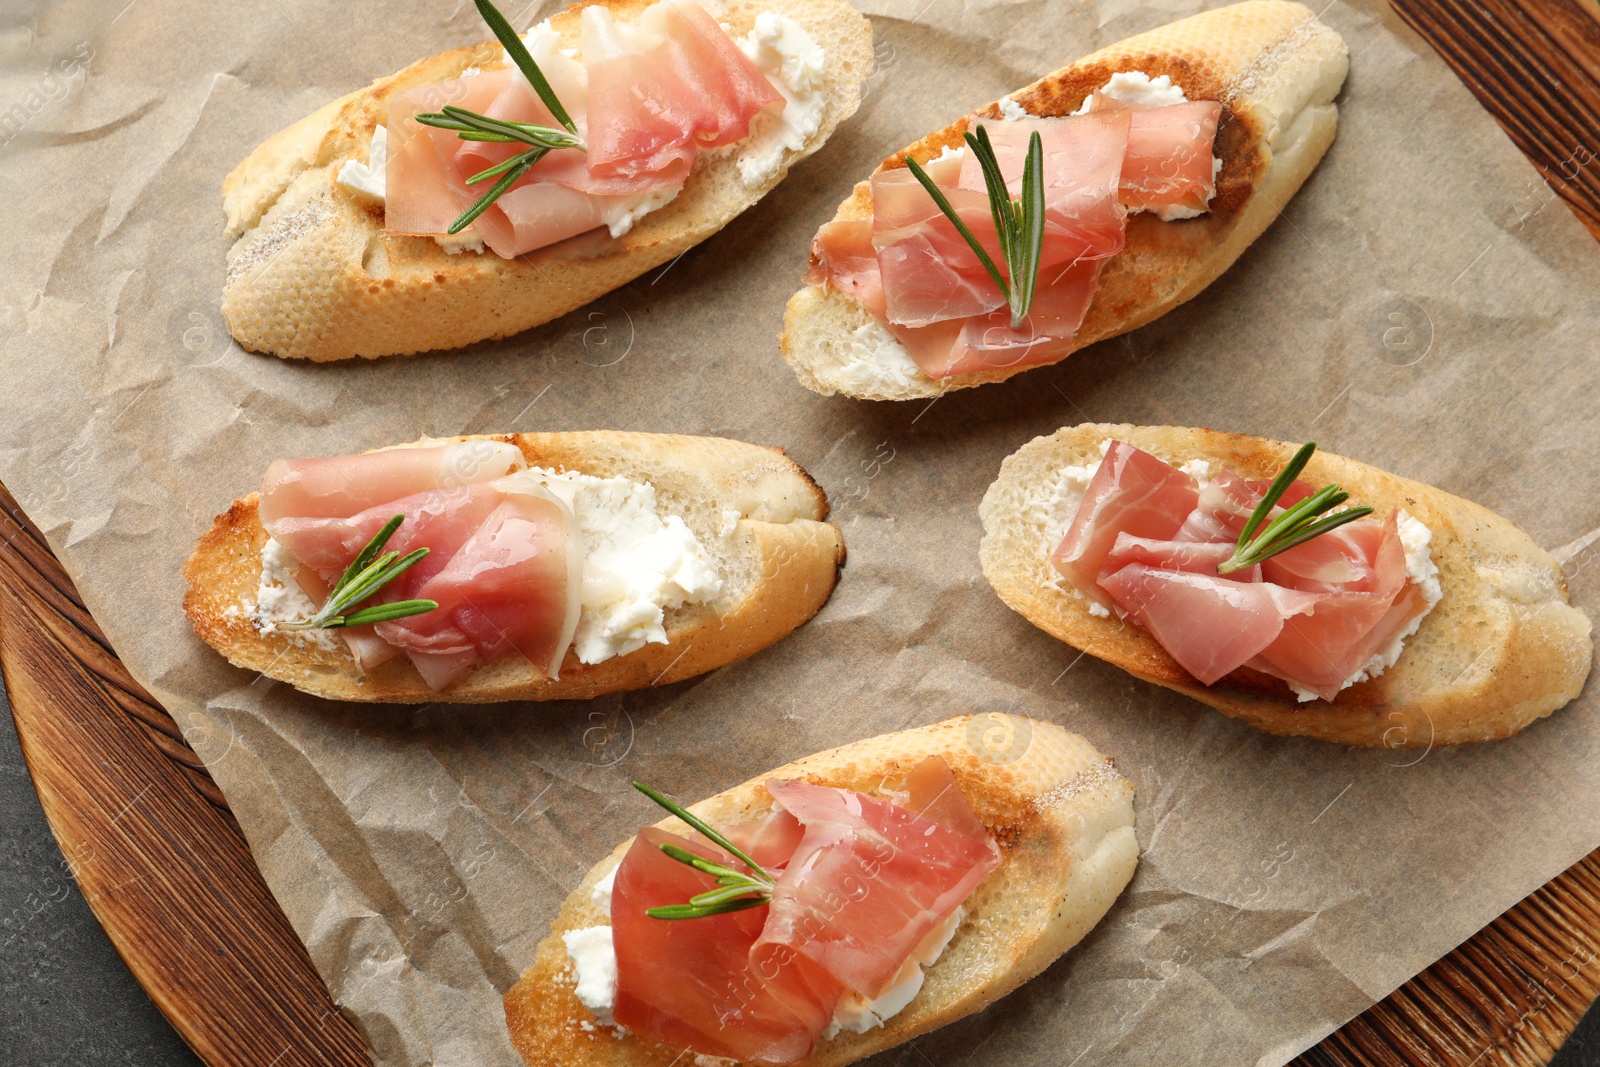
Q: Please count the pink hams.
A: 5